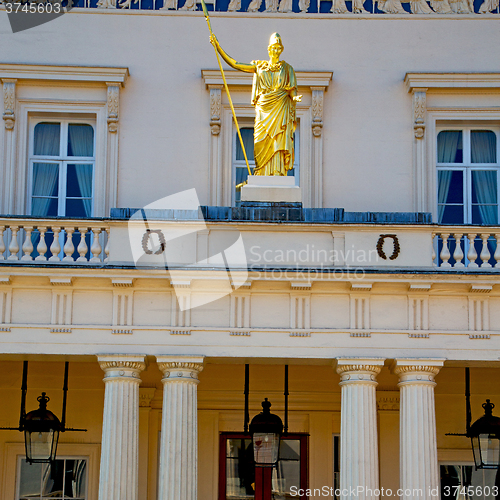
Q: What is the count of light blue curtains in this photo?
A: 4